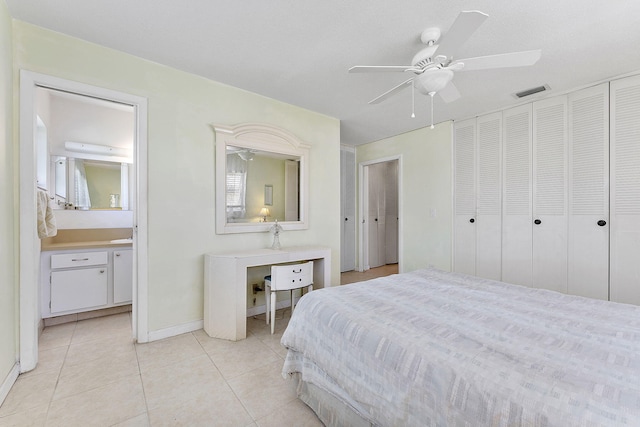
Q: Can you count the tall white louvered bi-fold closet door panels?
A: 6